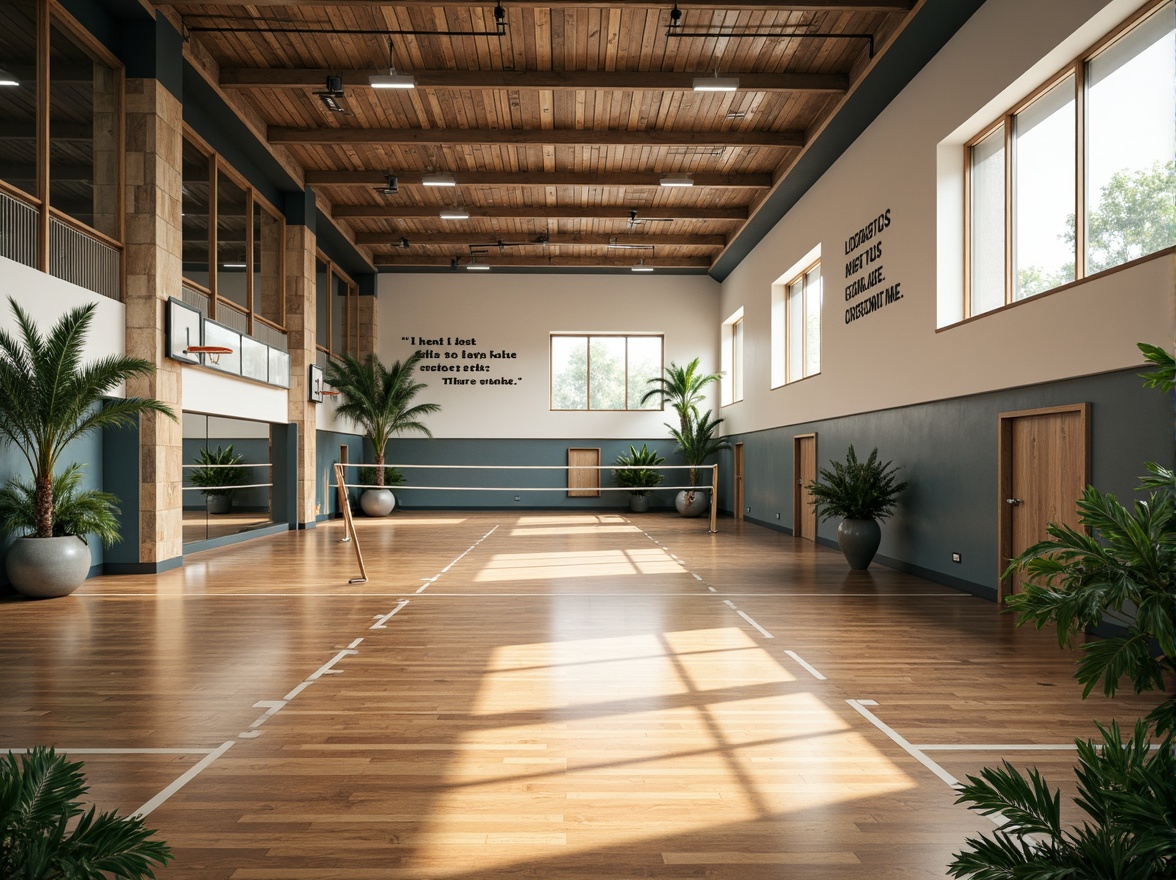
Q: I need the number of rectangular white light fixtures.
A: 7